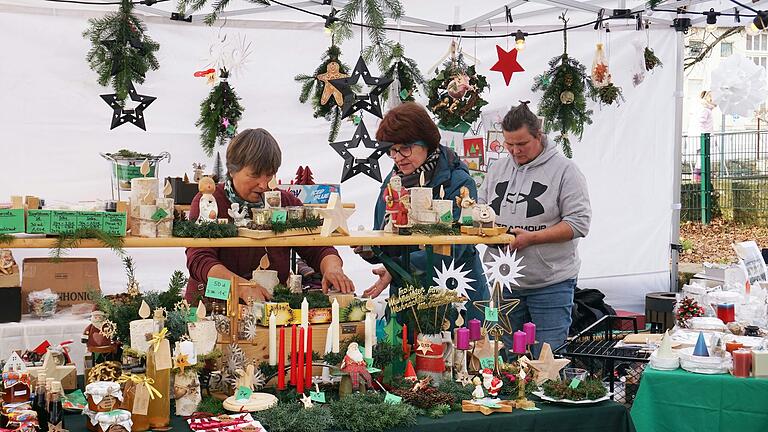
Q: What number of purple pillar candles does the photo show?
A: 4